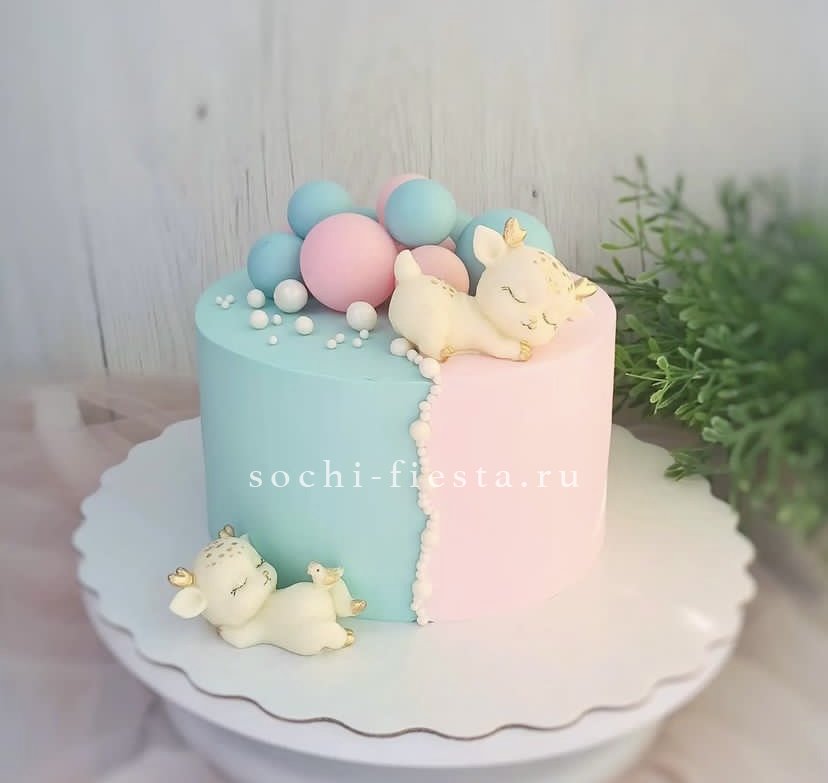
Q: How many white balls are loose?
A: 14